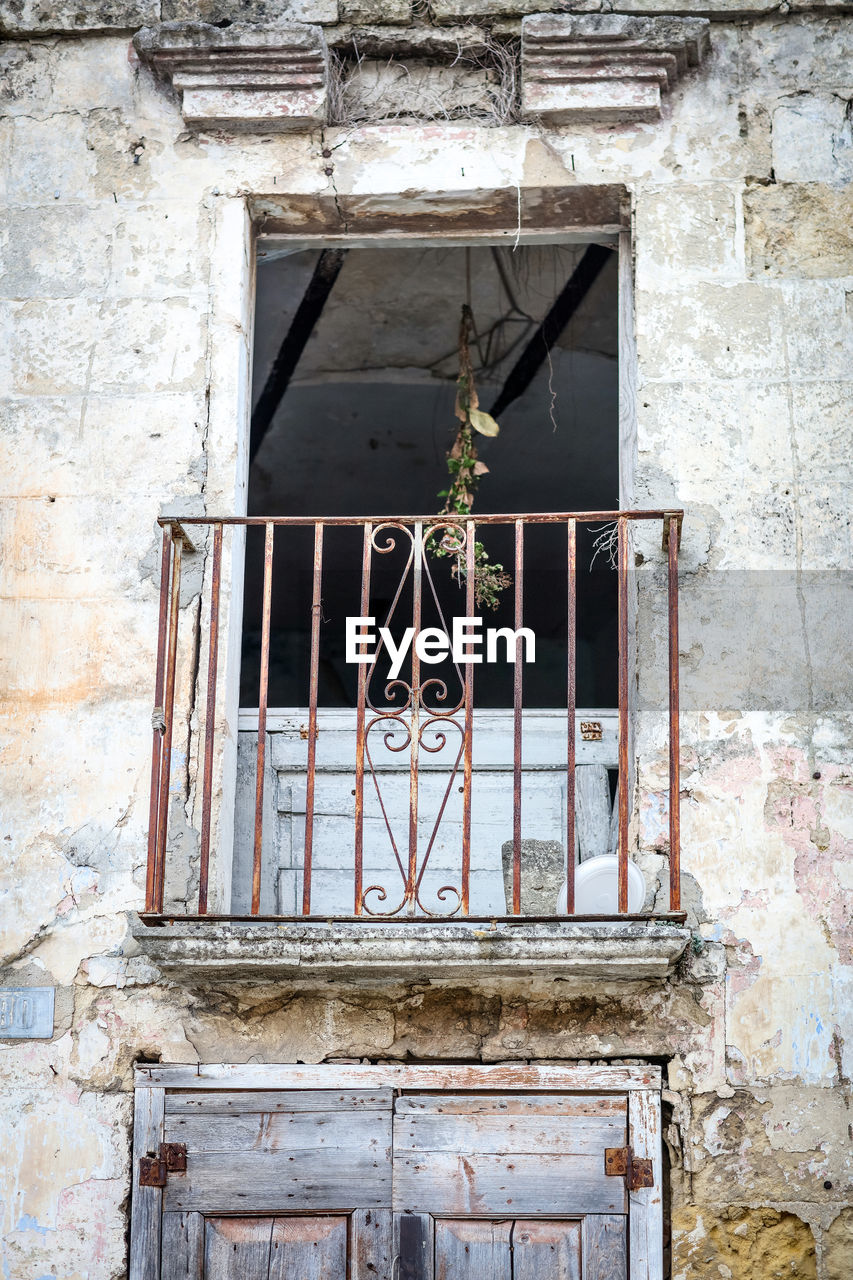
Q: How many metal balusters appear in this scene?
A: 12